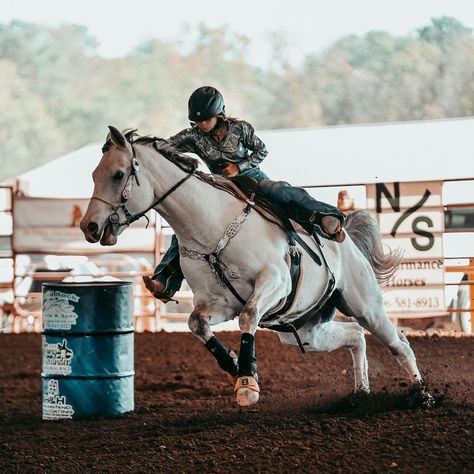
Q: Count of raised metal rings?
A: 2